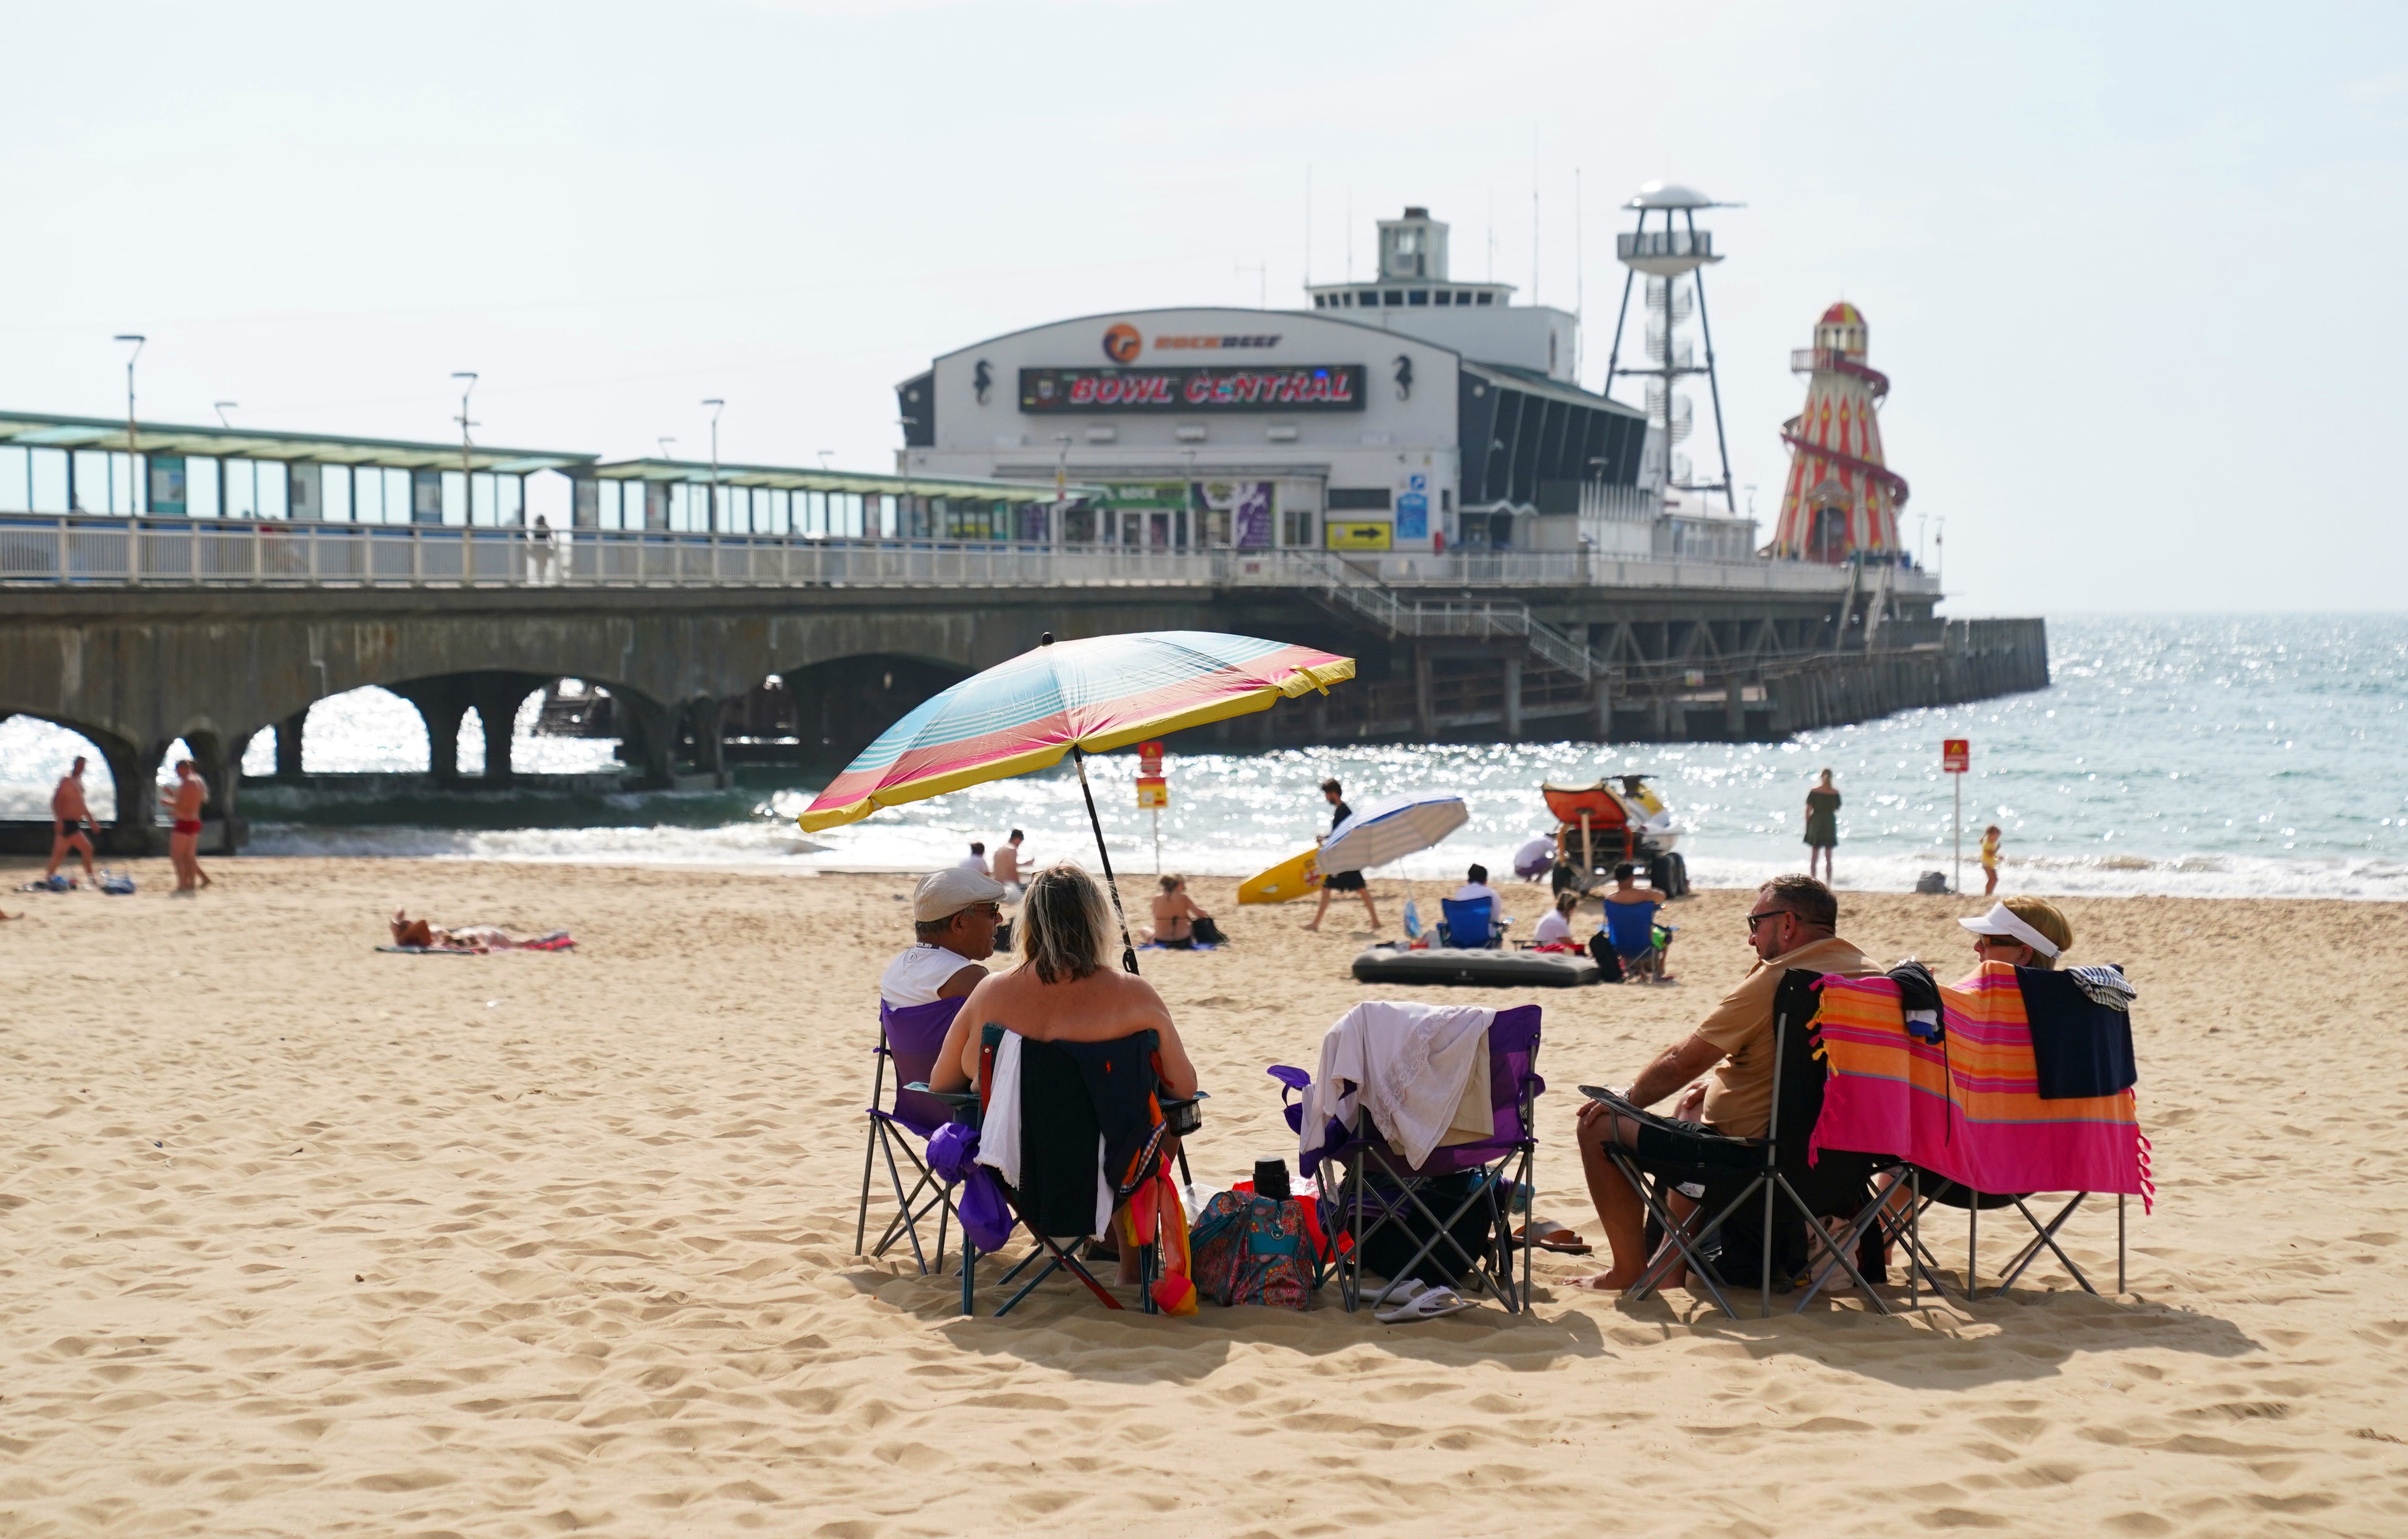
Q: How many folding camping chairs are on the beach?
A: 7